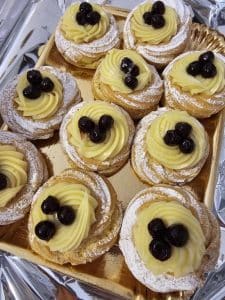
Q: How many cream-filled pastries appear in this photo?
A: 10